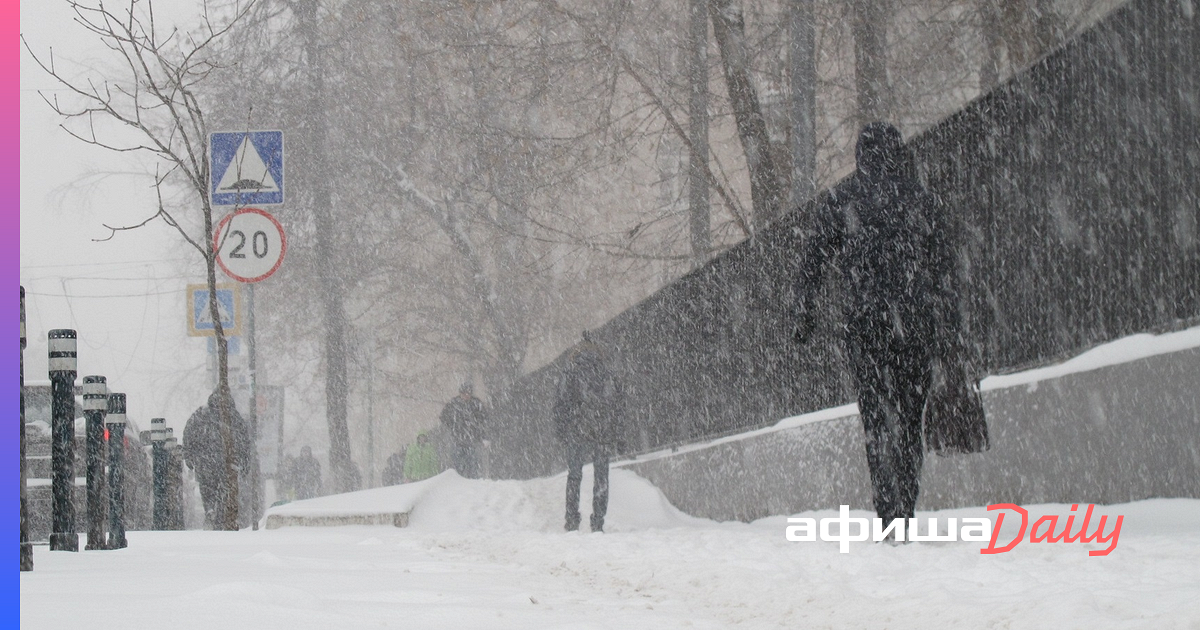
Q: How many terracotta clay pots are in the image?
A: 0